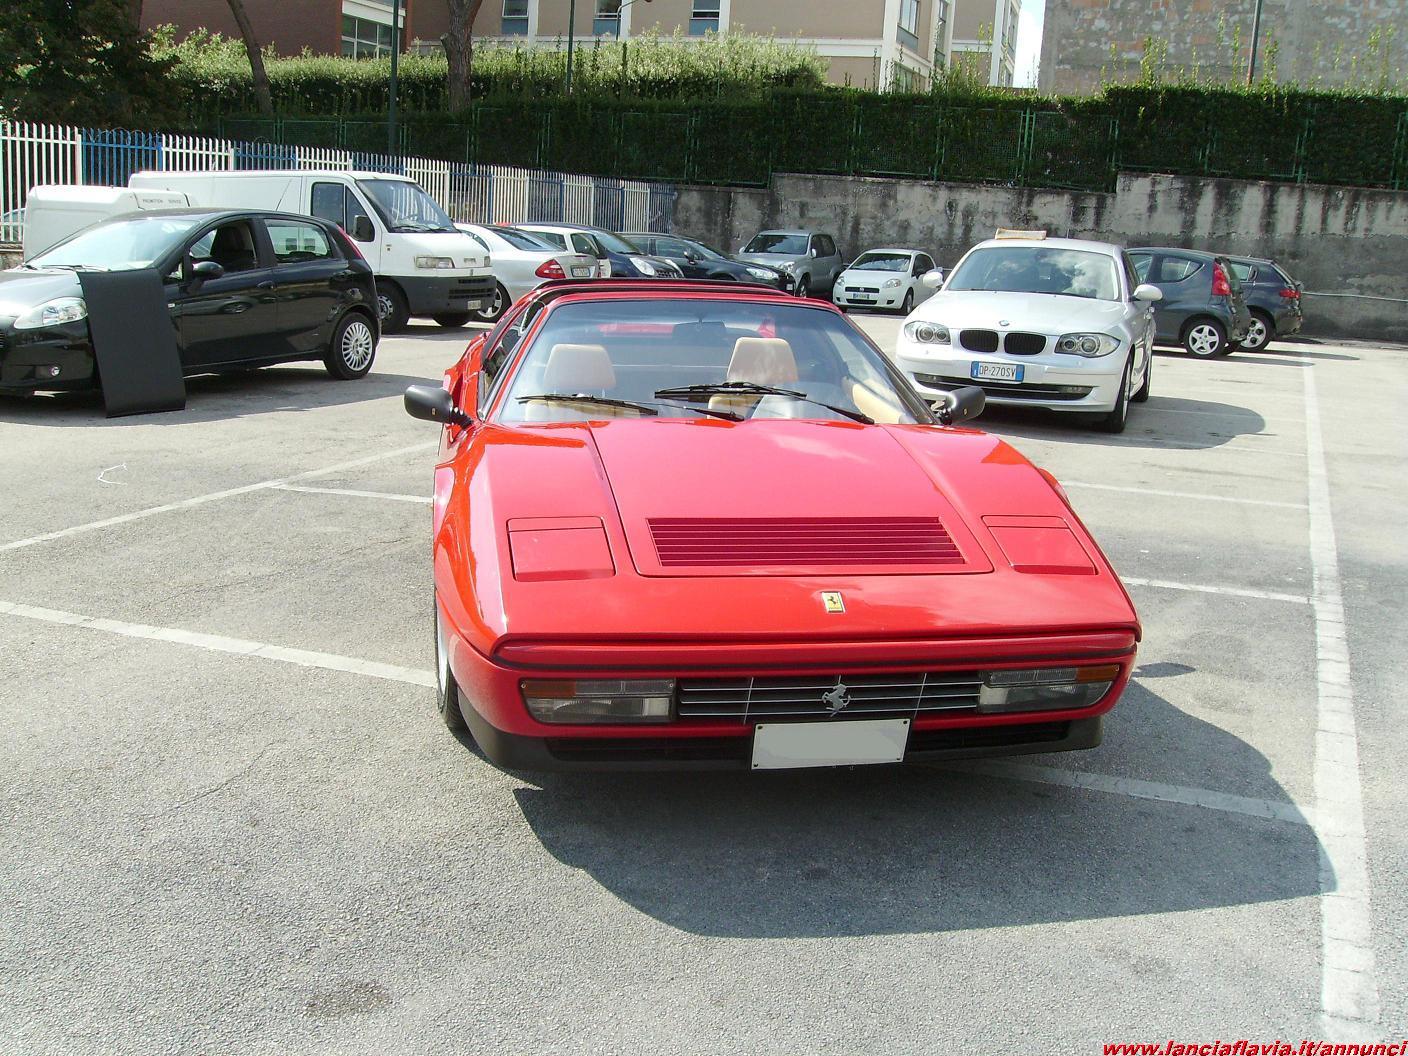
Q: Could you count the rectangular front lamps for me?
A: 2